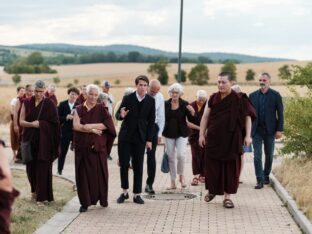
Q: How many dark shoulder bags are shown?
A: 1